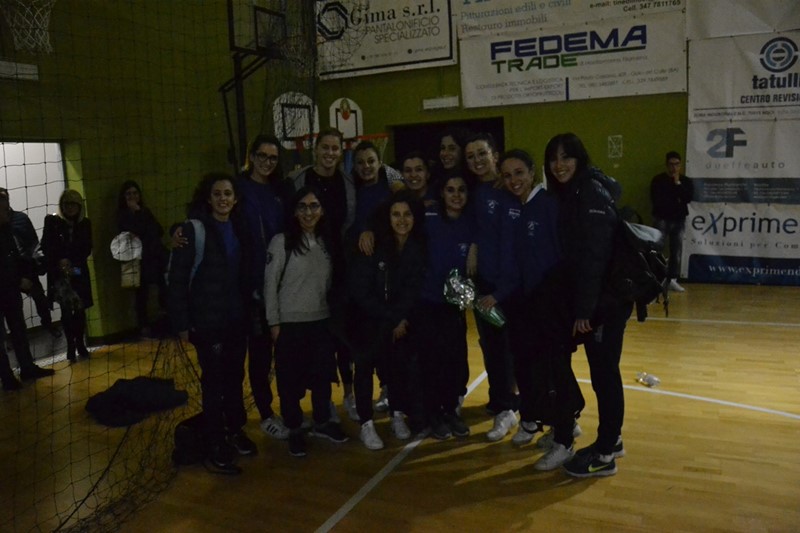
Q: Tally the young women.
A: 12